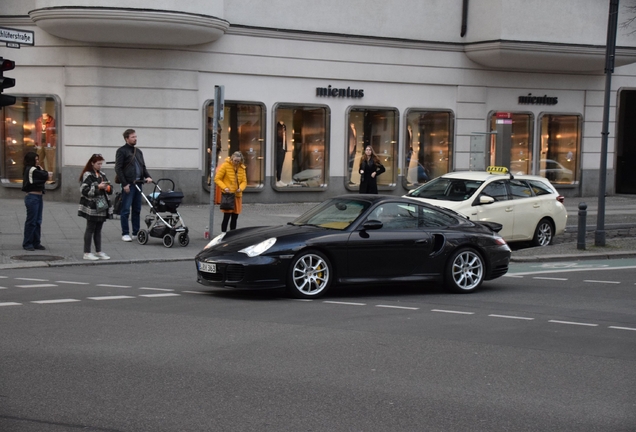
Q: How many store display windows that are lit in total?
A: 7